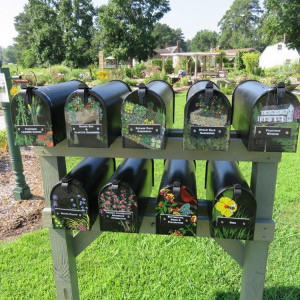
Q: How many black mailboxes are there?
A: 9